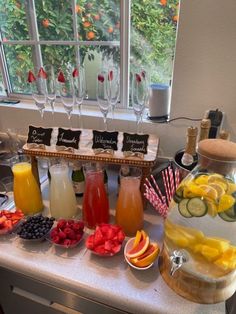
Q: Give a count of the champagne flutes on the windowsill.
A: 8